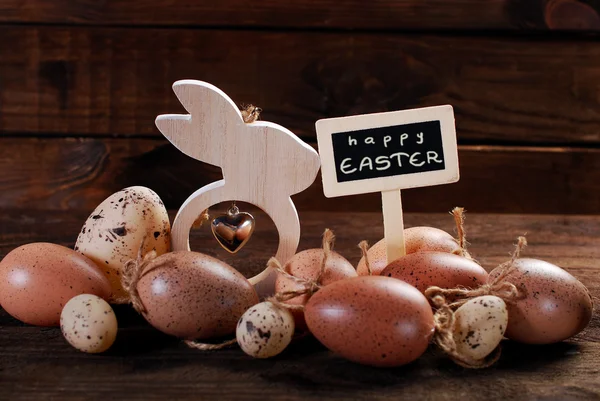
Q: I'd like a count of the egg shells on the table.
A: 11